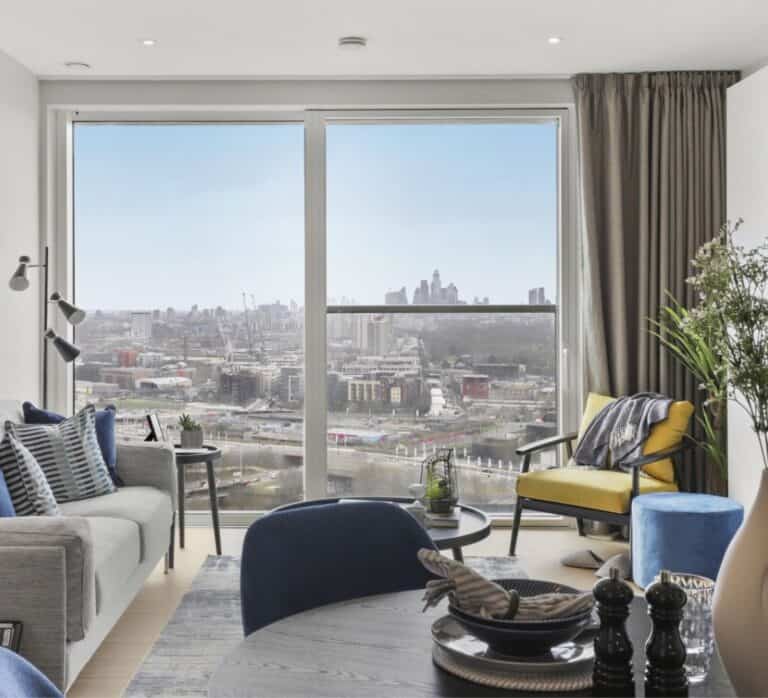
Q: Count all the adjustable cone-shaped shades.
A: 3